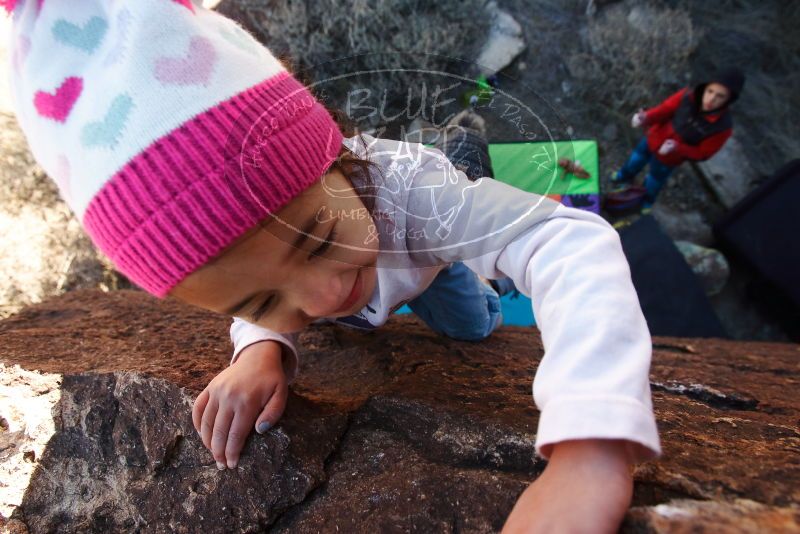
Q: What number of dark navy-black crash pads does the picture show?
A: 2